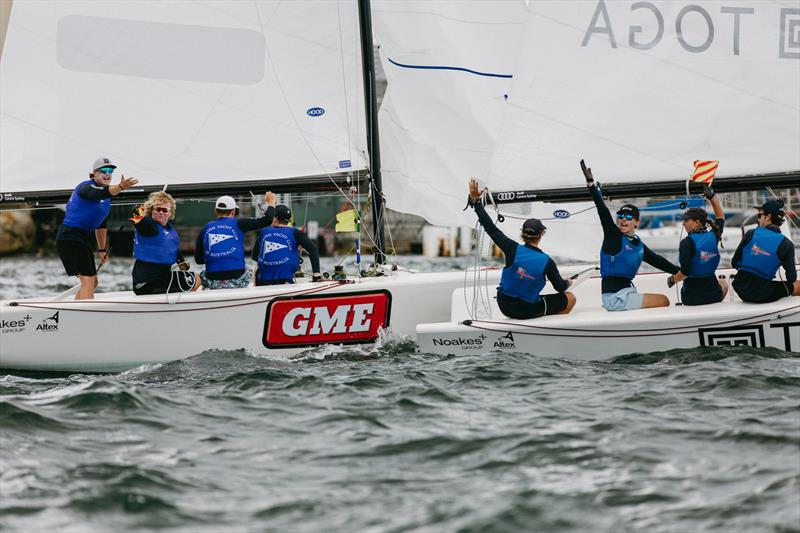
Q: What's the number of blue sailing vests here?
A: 8